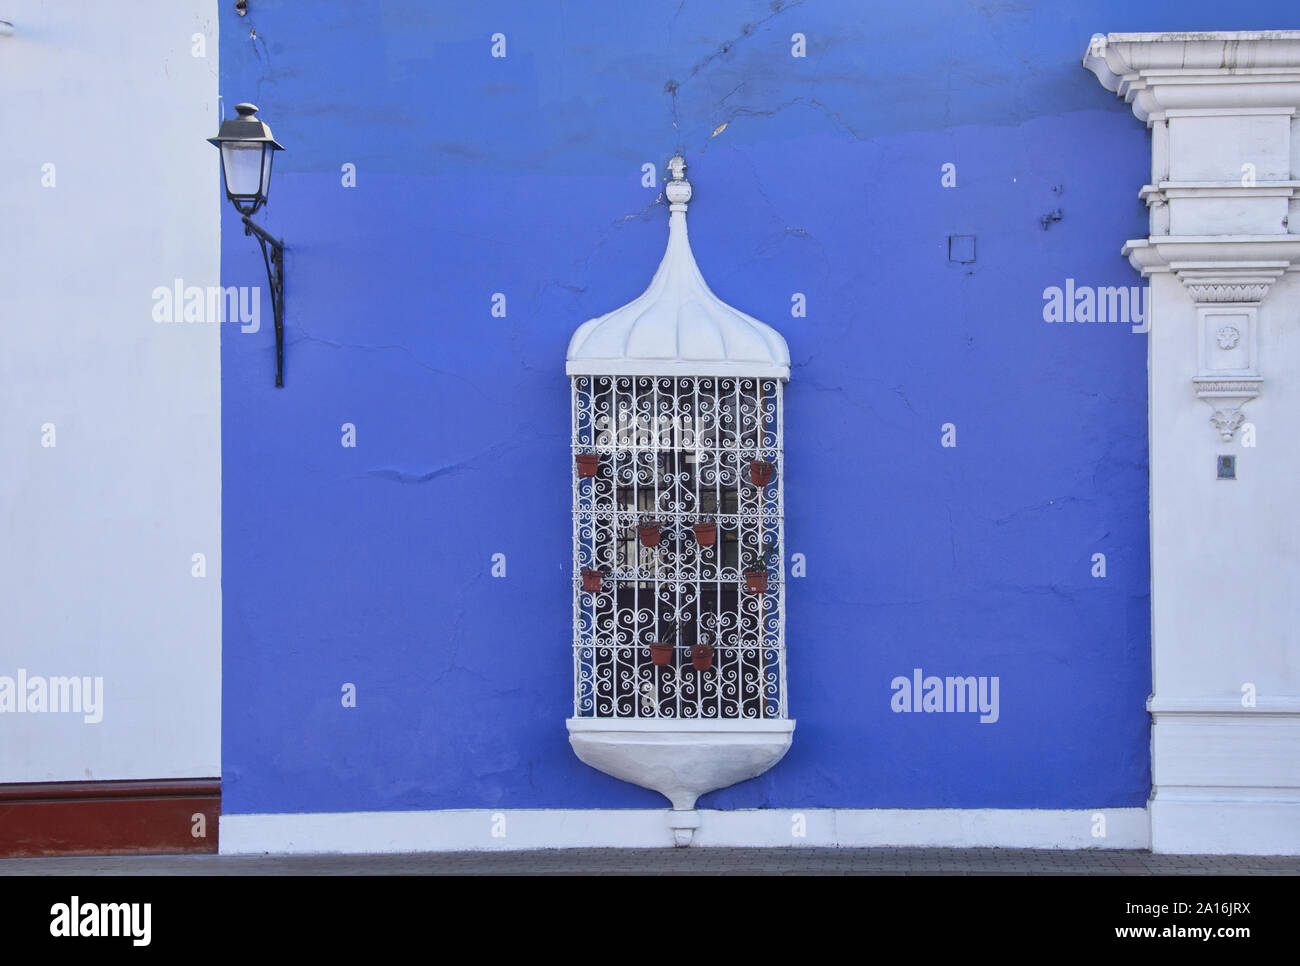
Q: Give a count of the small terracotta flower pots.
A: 8